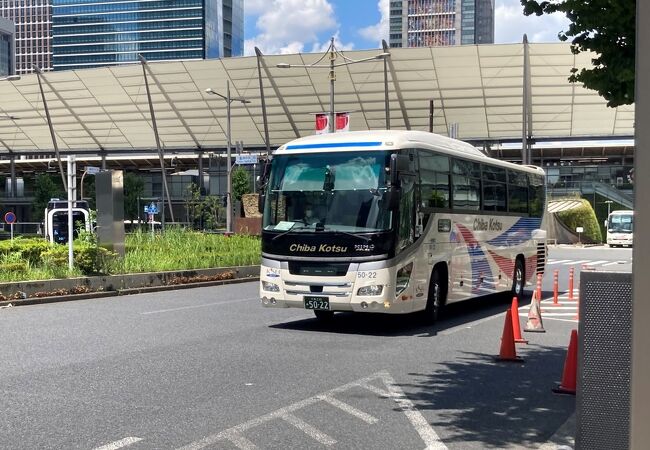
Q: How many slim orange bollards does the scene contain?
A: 3